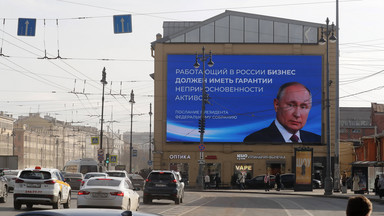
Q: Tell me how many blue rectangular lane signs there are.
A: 2